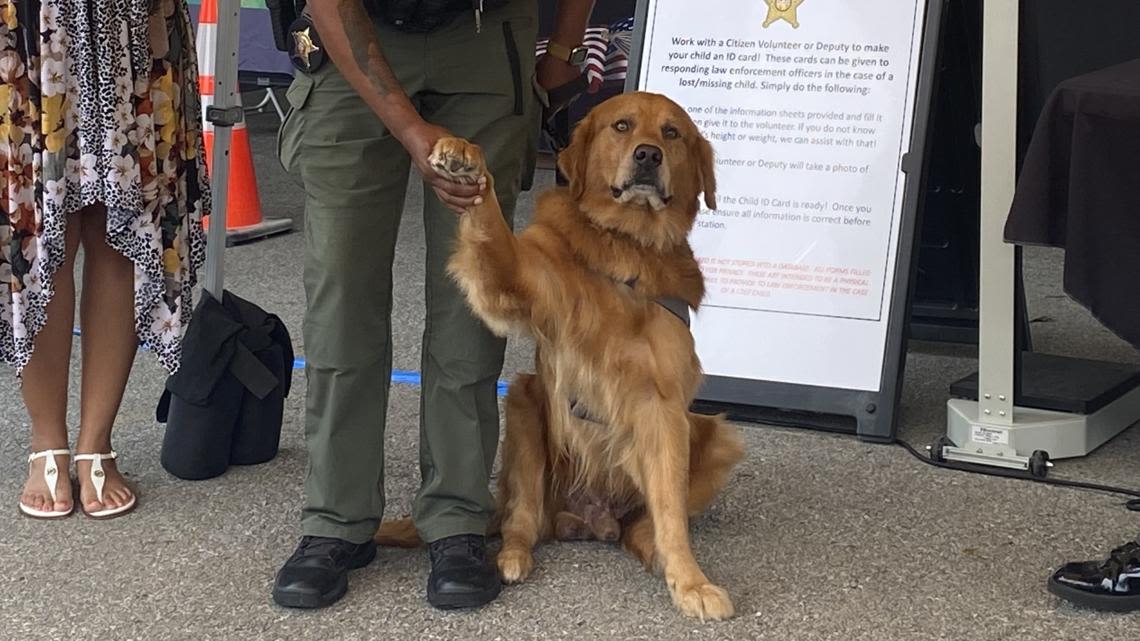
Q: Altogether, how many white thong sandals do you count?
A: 2